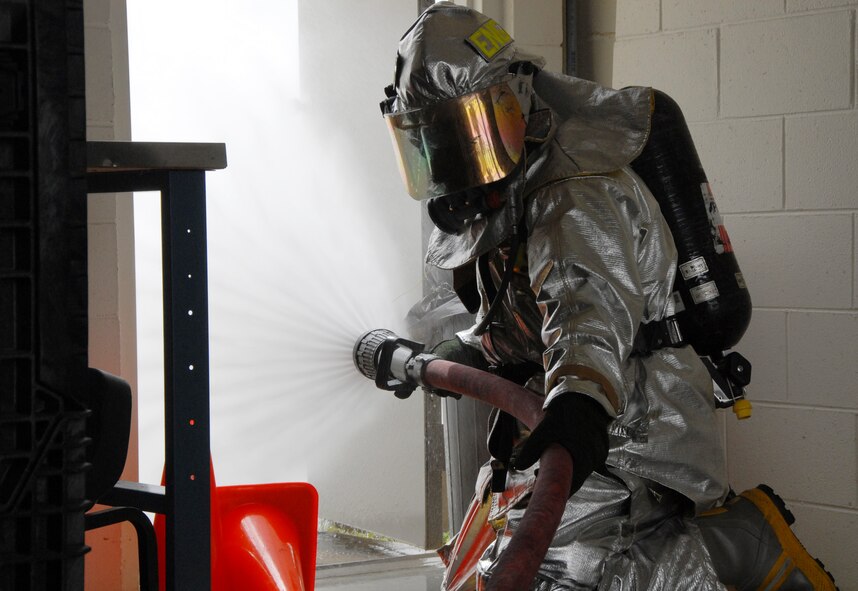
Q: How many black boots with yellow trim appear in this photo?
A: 1